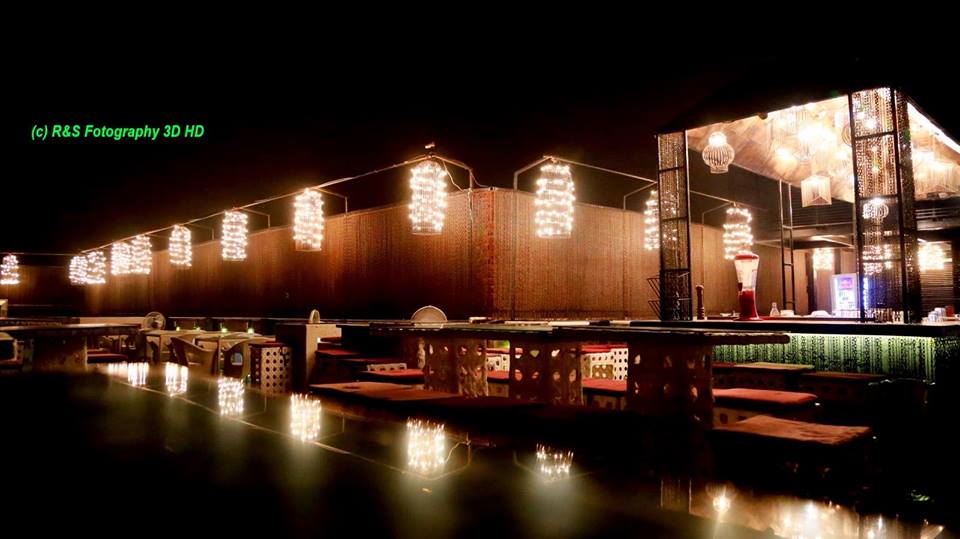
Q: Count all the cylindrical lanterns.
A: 12